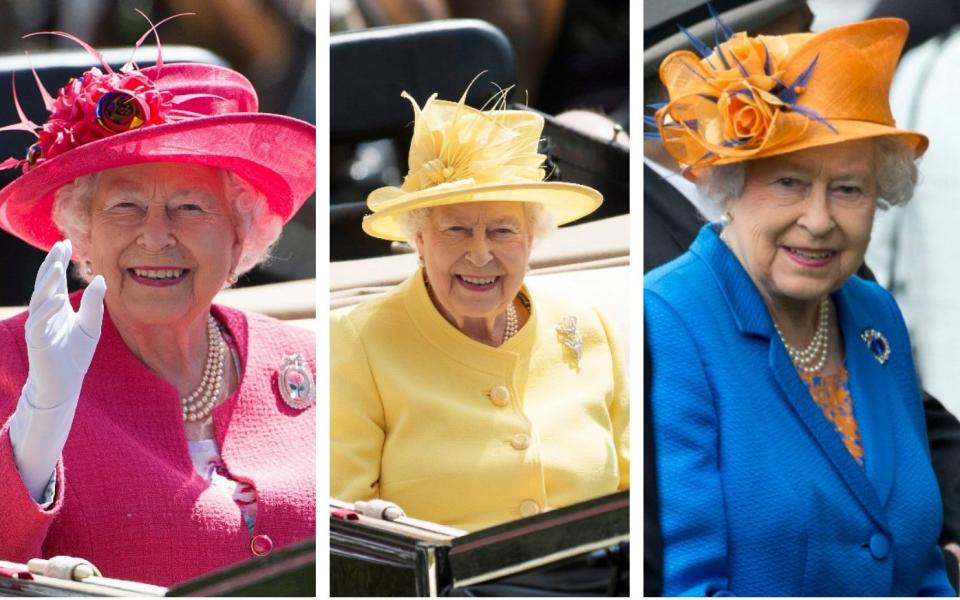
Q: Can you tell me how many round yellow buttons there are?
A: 3